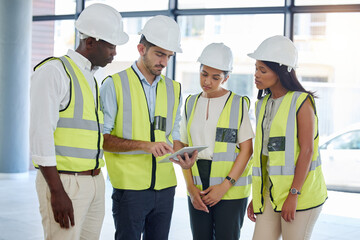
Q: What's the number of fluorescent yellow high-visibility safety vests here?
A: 4